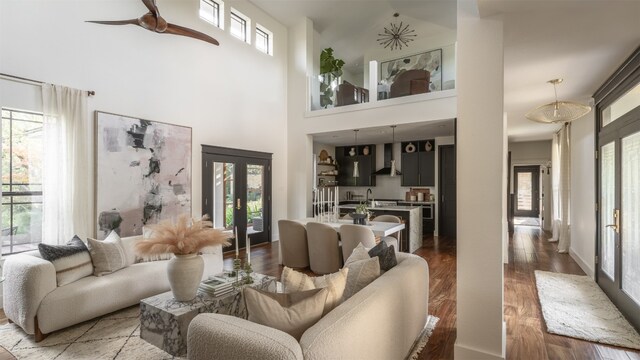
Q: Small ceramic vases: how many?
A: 4